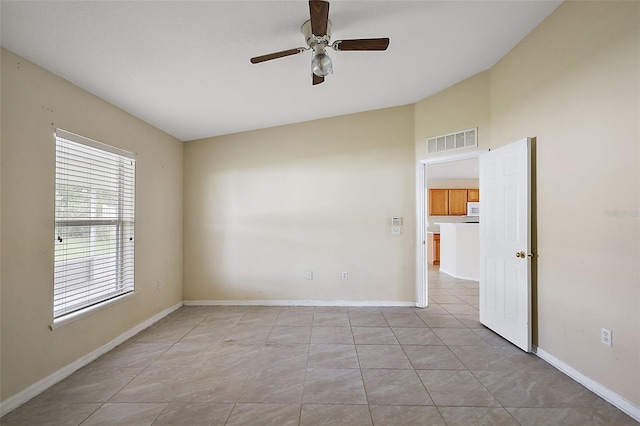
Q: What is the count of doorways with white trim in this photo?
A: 1